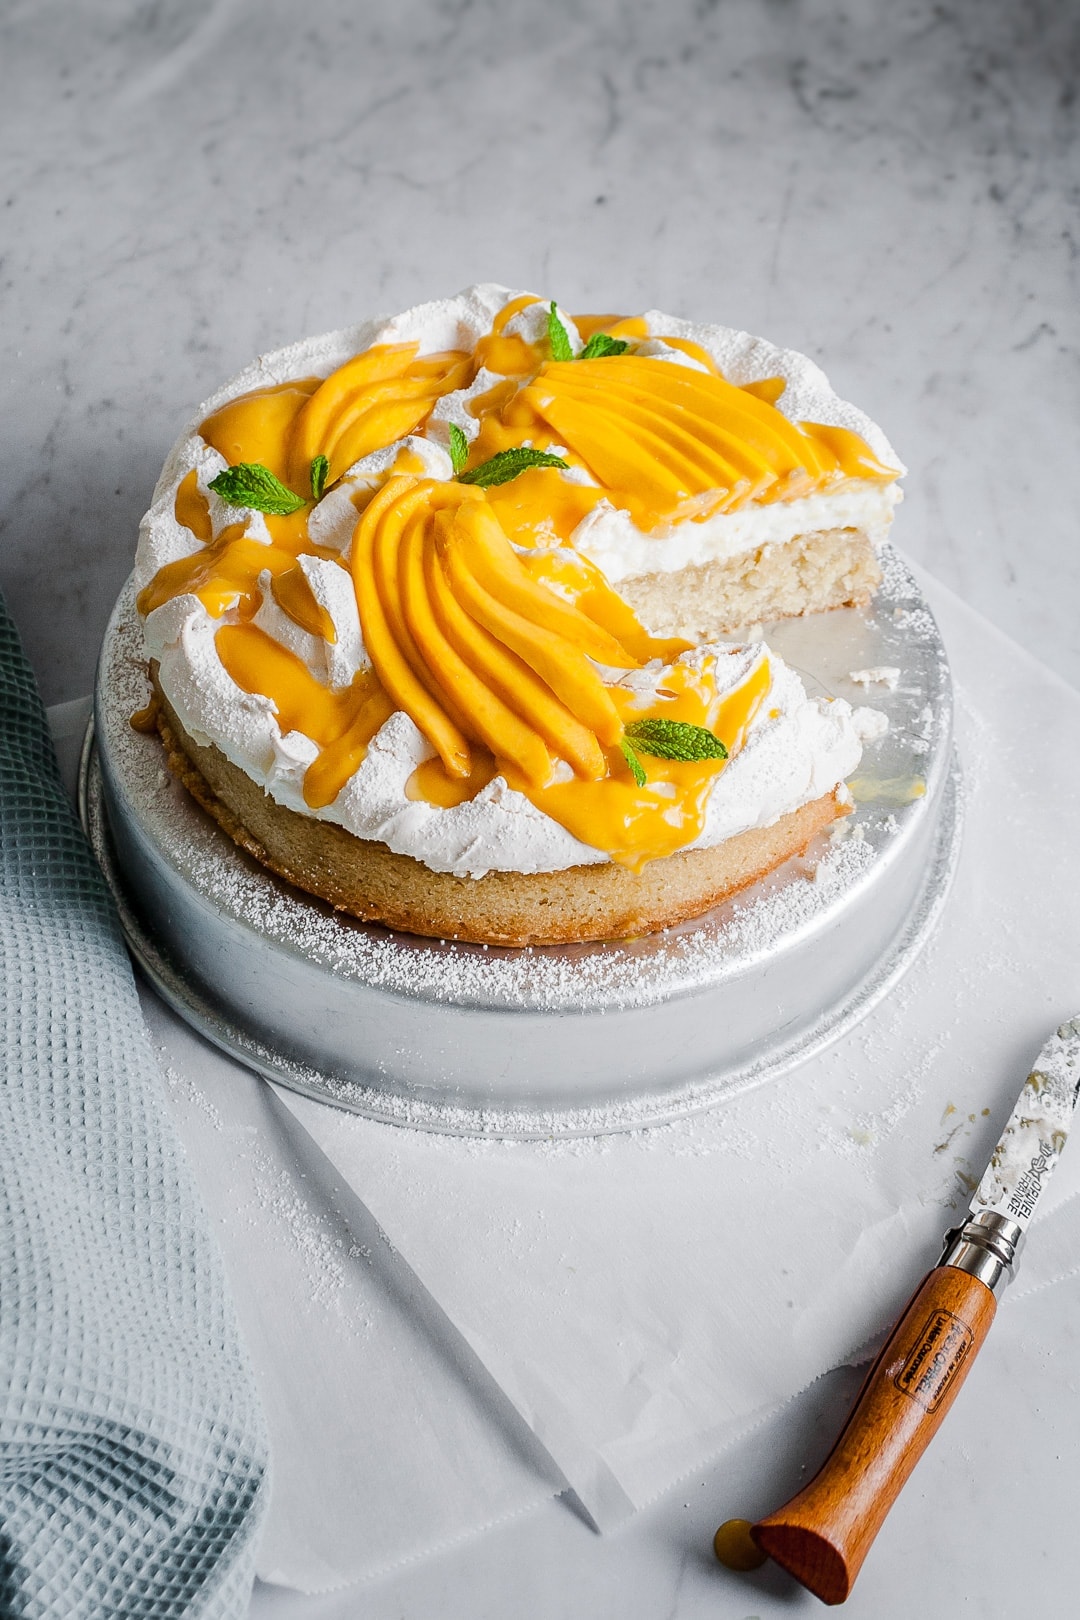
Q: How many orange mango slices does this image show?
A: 15